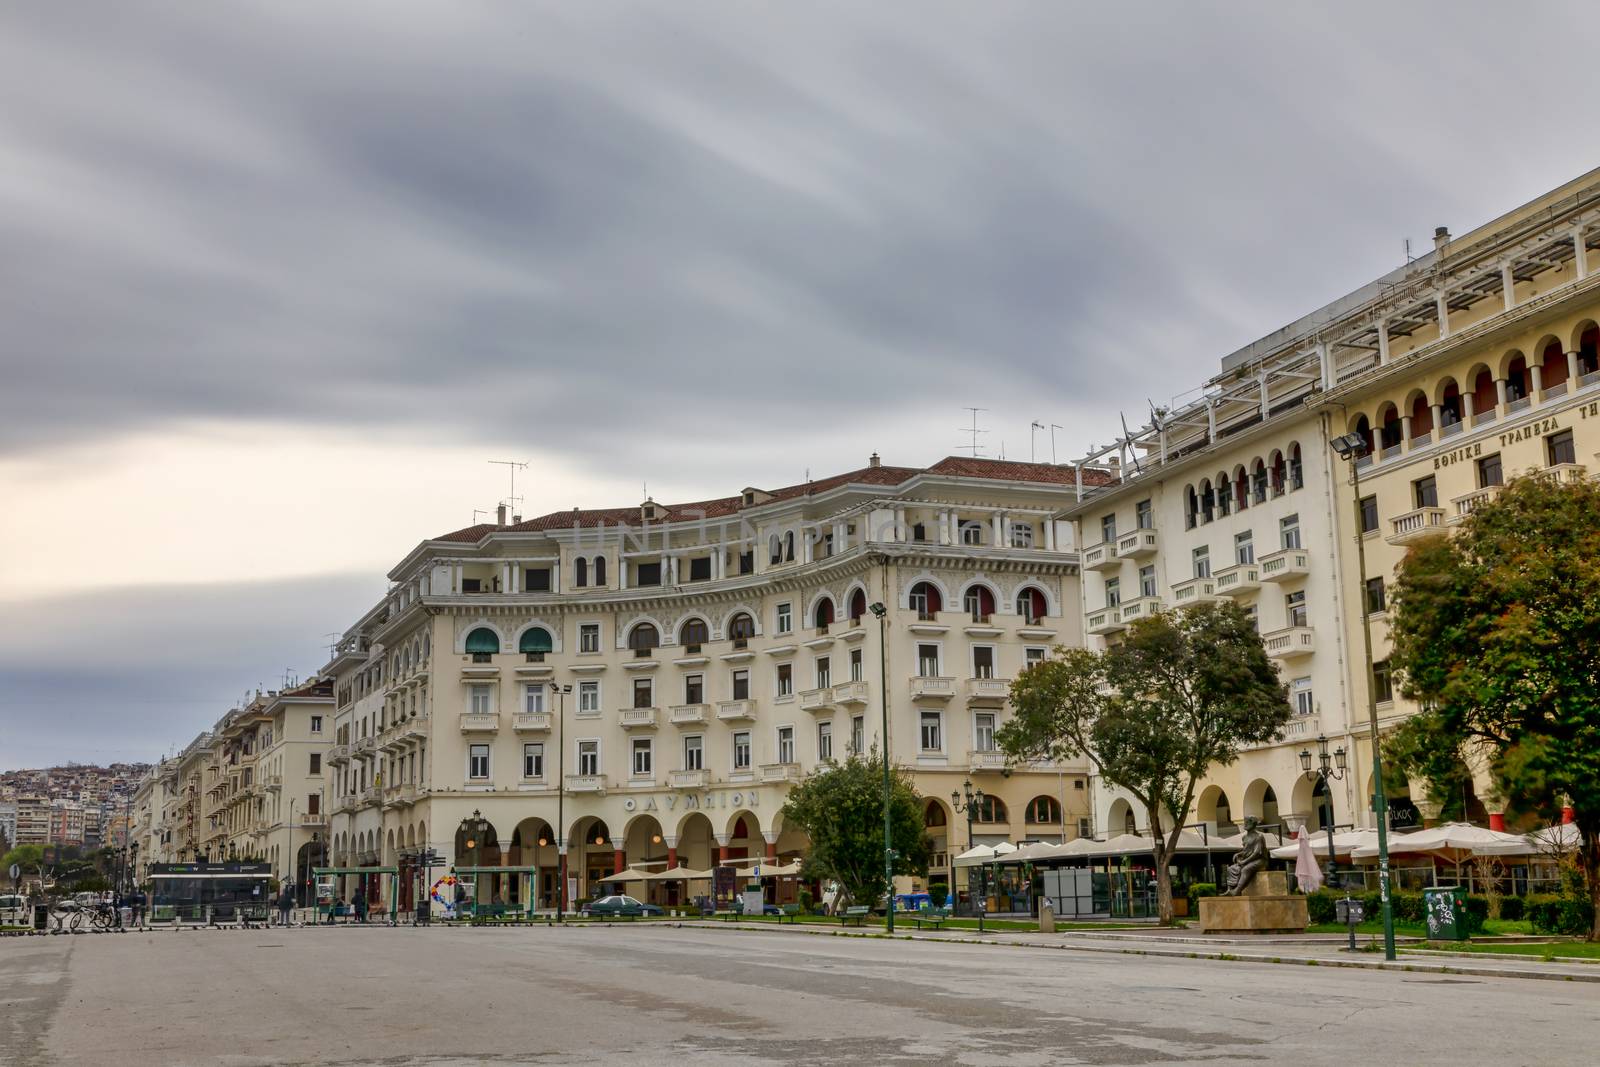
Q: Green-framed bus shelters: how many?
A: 2